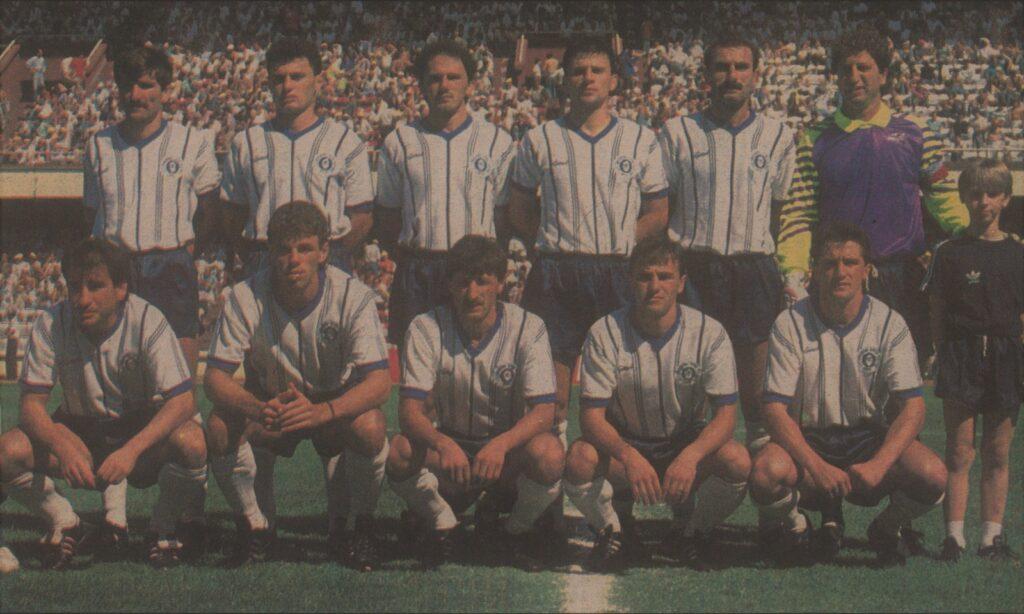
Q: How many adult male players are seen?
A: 11